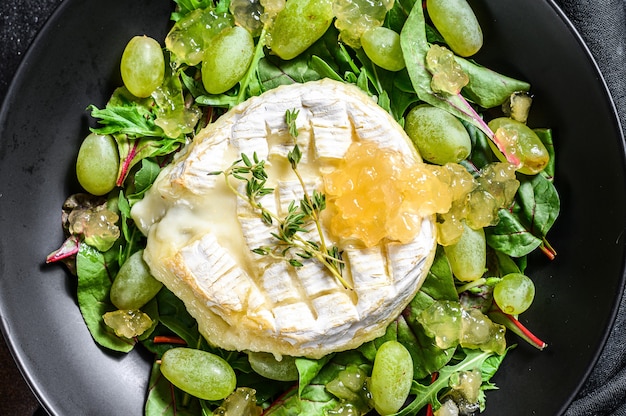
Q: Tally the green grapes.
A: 14